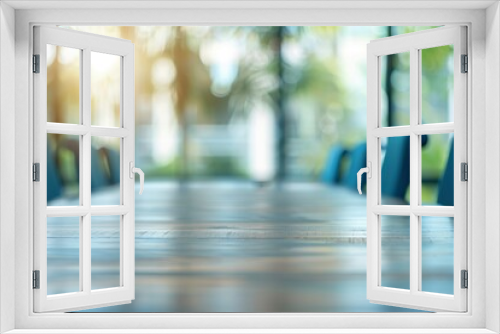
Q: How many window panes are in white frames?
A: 12